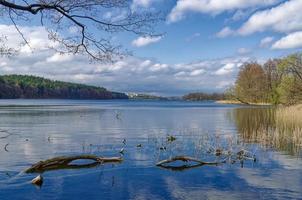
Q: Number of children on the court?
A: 0